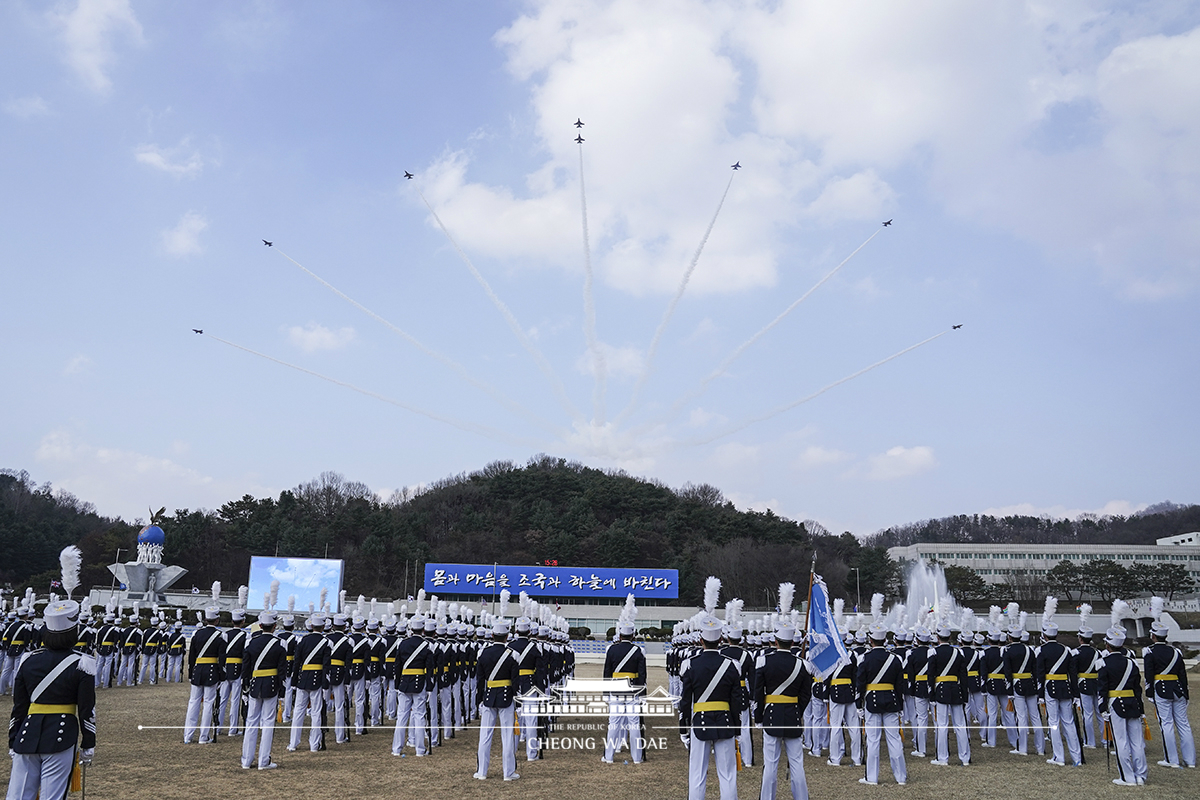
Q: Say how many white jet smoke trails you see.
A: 7